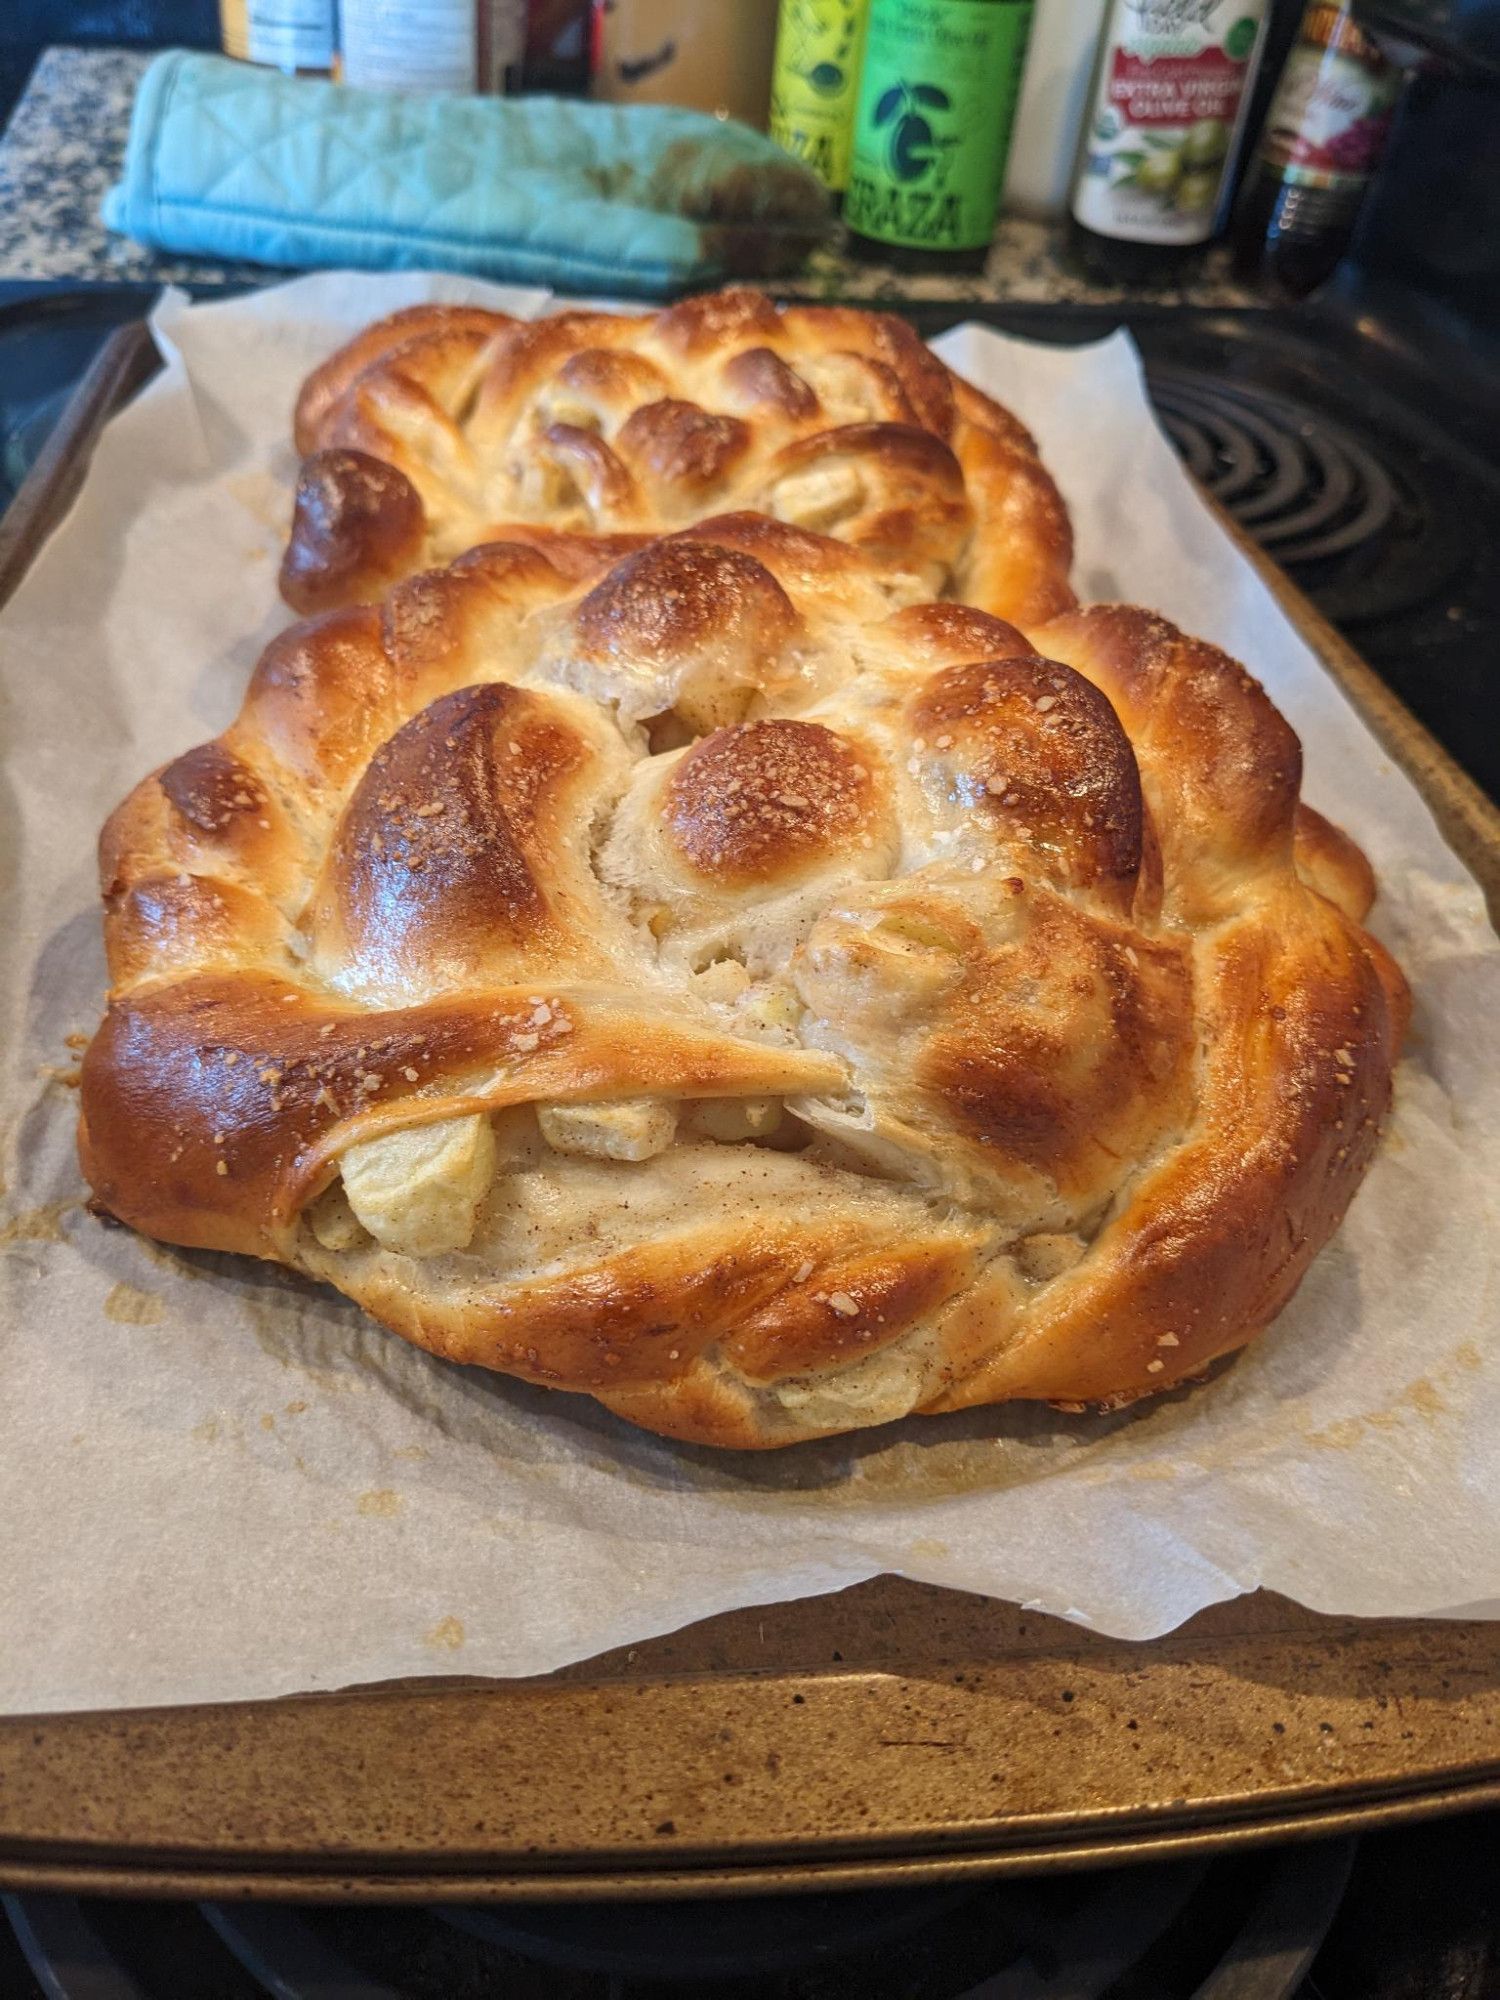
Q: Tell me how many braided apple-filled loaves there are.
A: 2